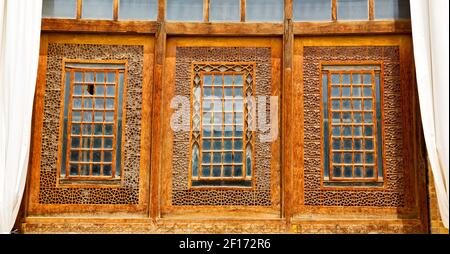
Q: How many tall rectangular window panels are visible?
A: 3